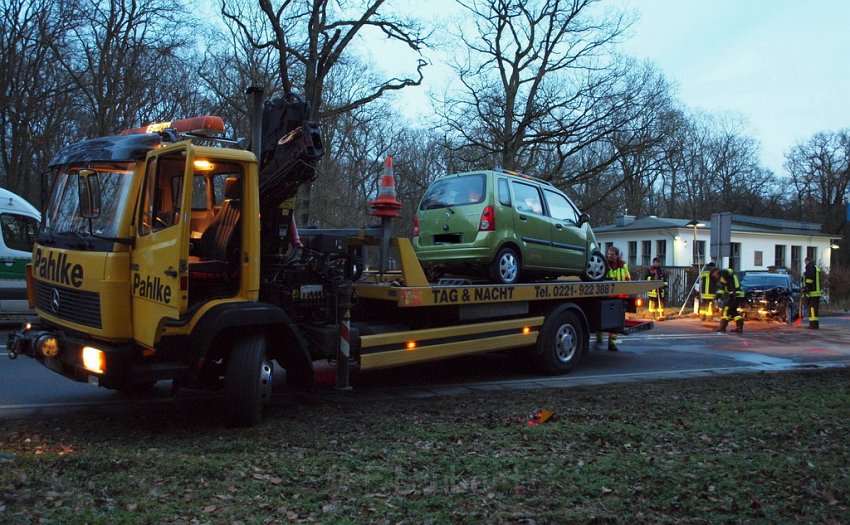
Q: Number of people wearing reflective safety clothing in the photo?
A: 5